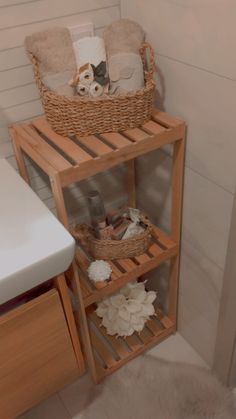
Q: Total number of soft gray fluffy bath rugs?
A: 1